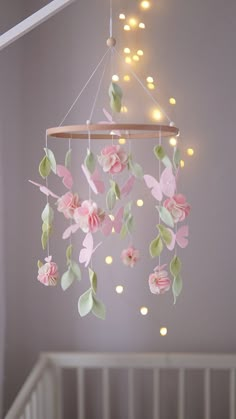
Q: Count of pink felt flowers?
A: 7